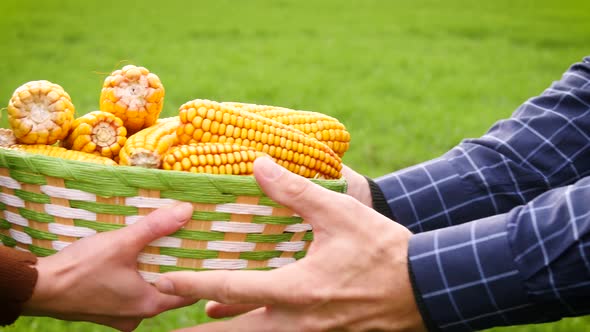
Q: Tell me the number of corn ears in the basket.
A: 9